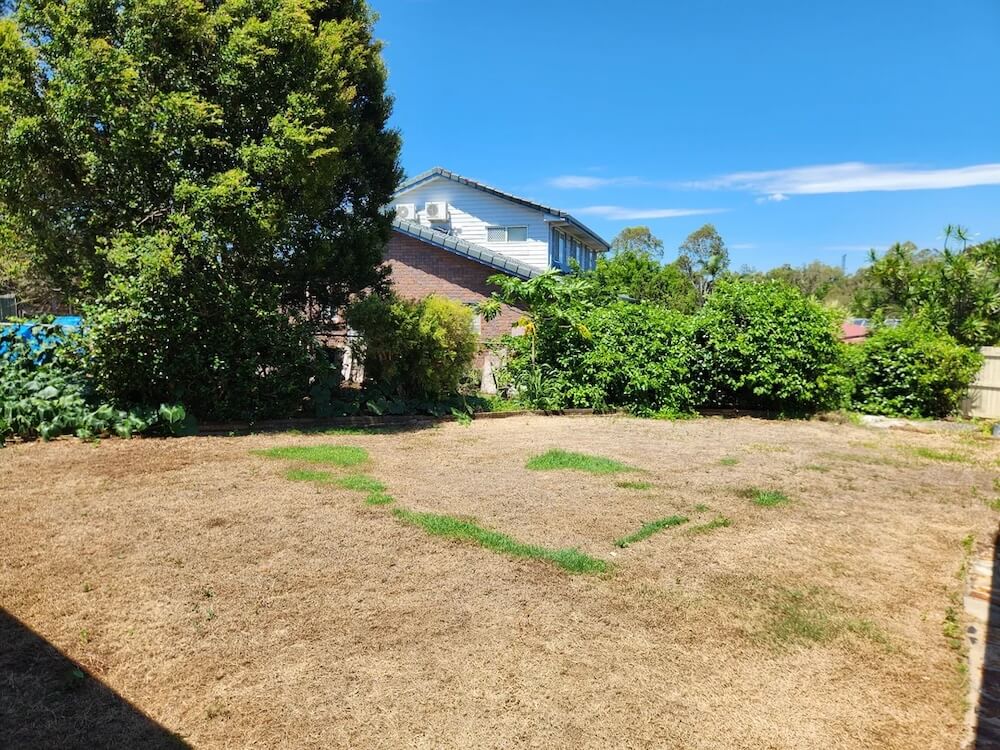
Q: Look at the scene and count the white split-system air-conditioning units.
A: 2